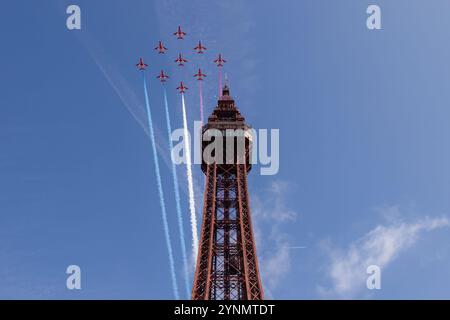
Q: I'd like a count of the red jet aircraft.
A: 9